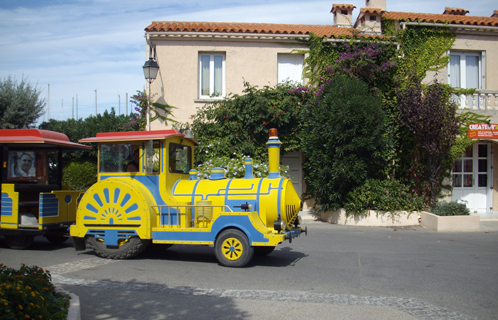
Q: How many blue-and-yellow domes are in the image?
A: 3